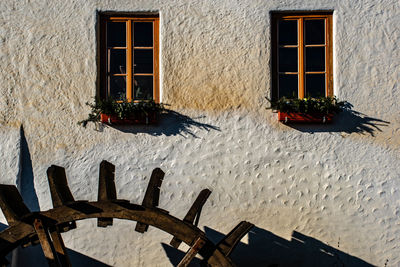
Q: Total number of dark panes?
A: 12